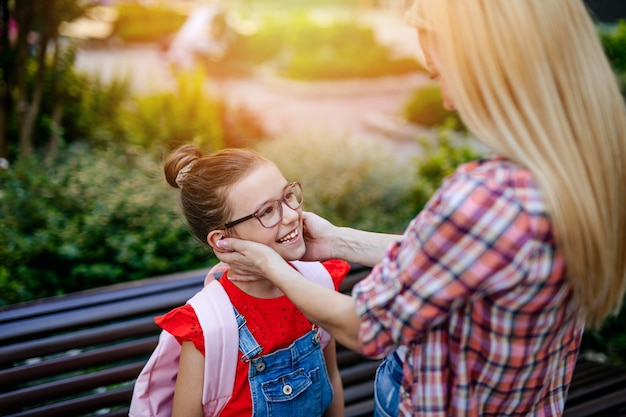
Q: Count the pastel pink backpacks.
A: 1